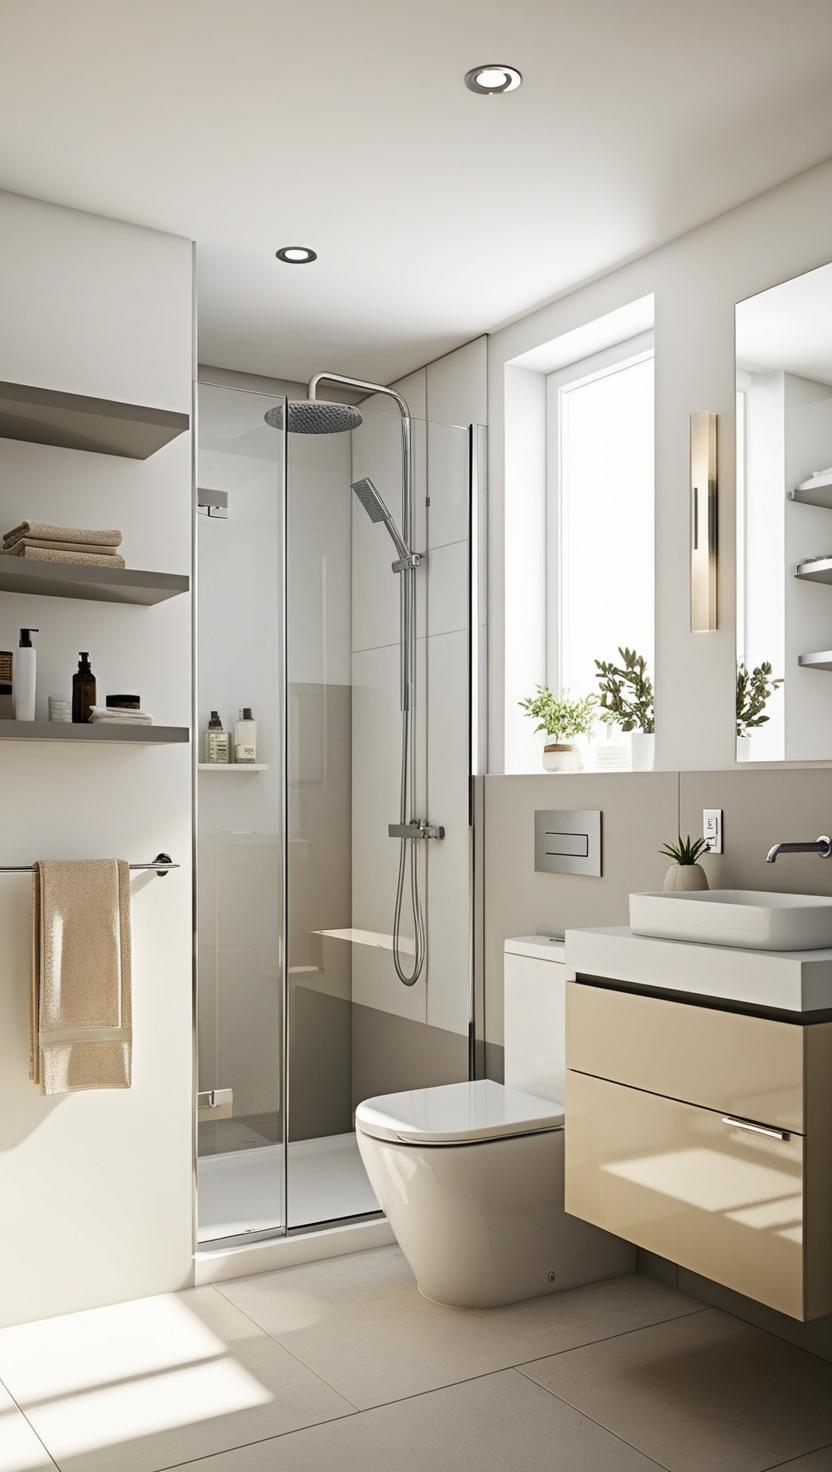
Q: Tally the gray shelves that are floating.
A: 3